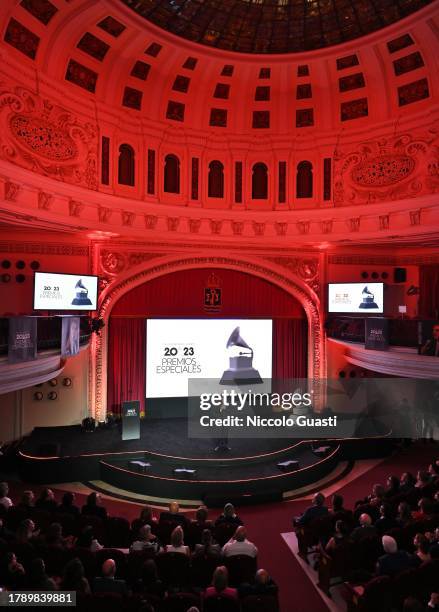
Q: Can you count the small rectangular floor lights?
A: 4